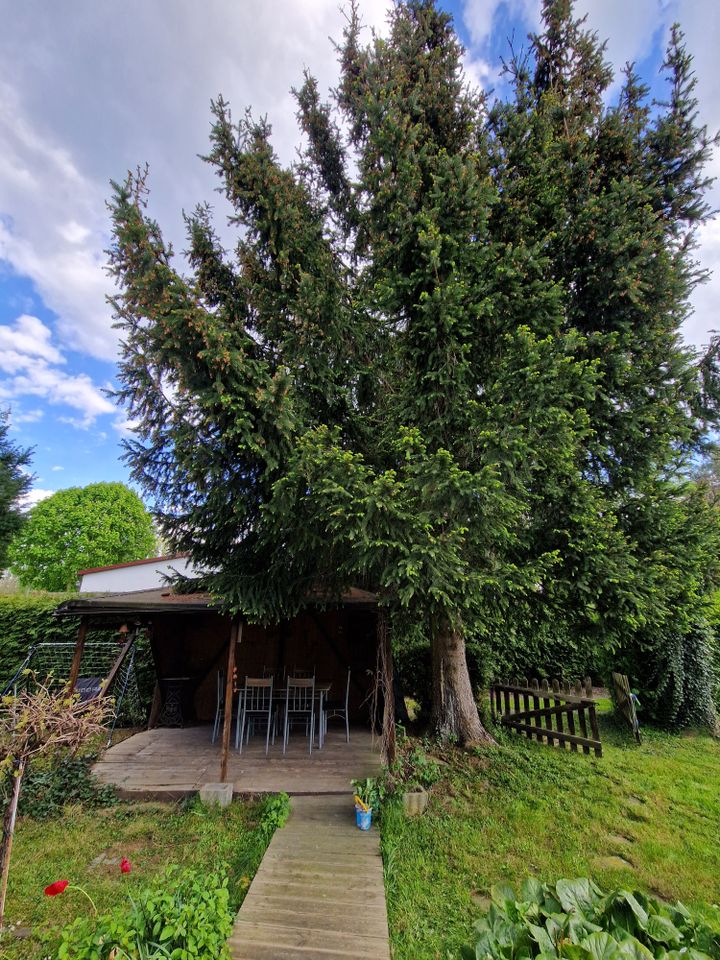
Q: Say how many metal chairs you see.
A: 6